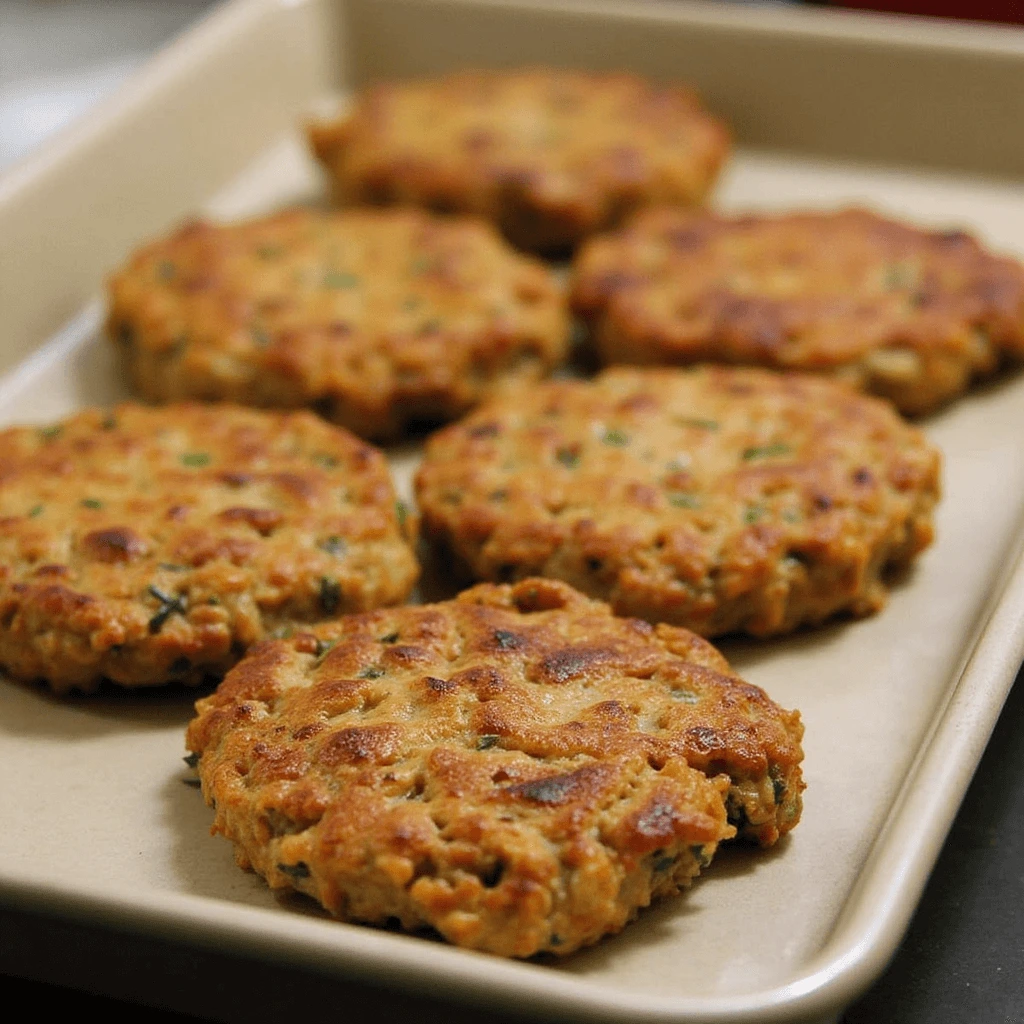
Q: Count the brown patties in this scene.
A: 6